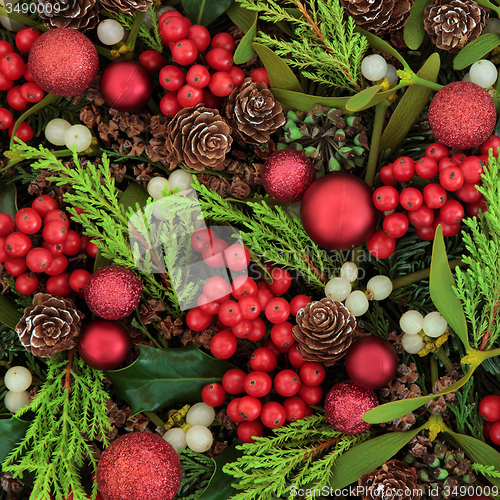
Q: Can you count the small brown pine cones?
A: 9